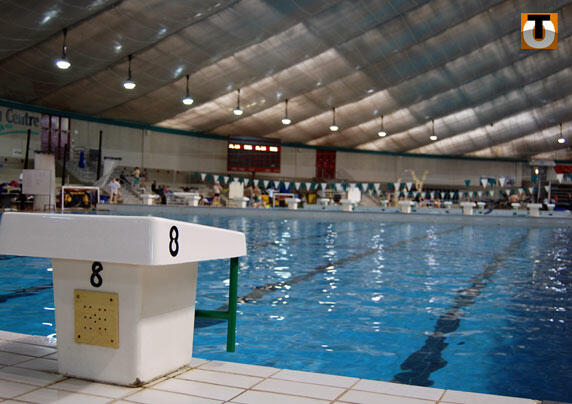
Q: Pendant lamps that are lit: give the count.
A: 9